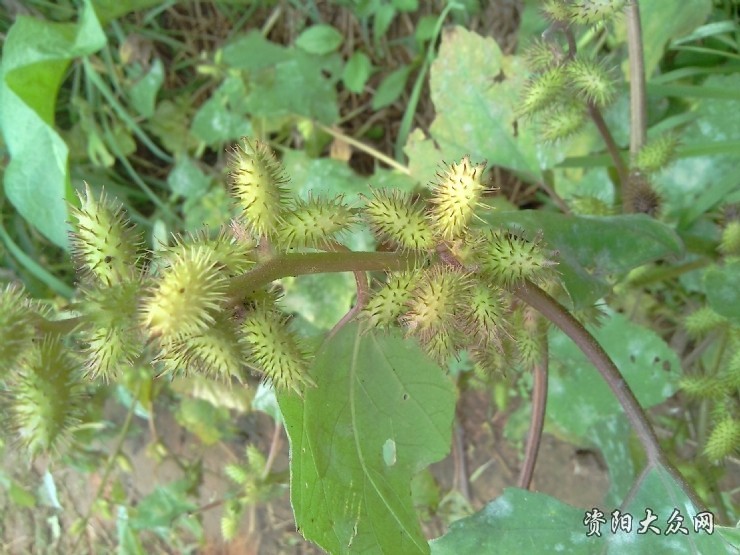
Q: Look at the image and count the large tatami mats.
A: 0